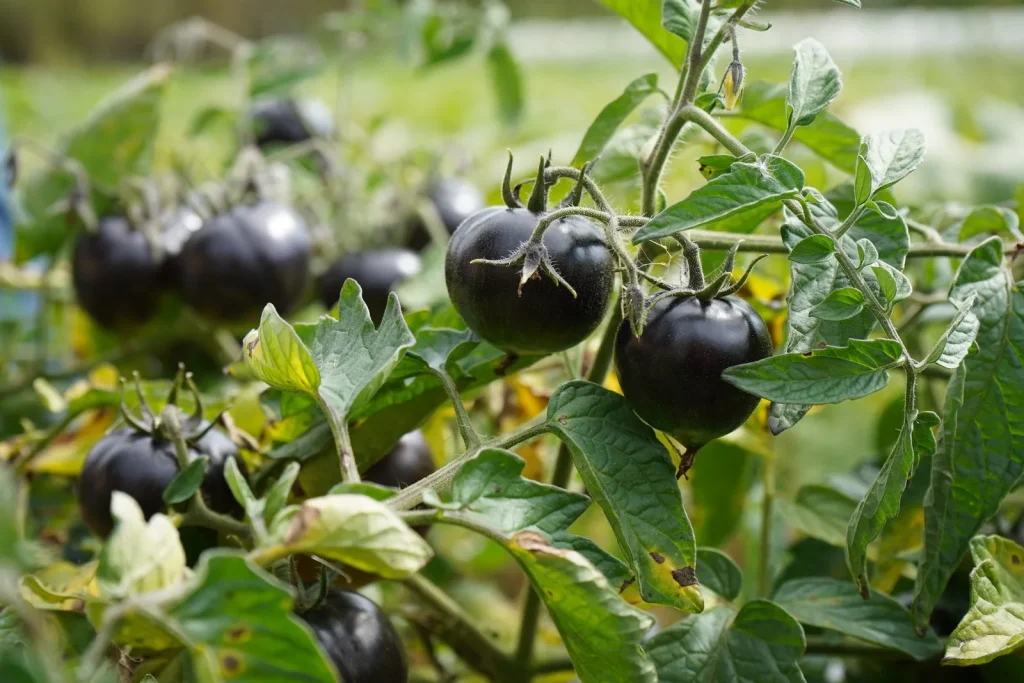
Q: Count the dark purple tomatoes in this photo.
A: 11